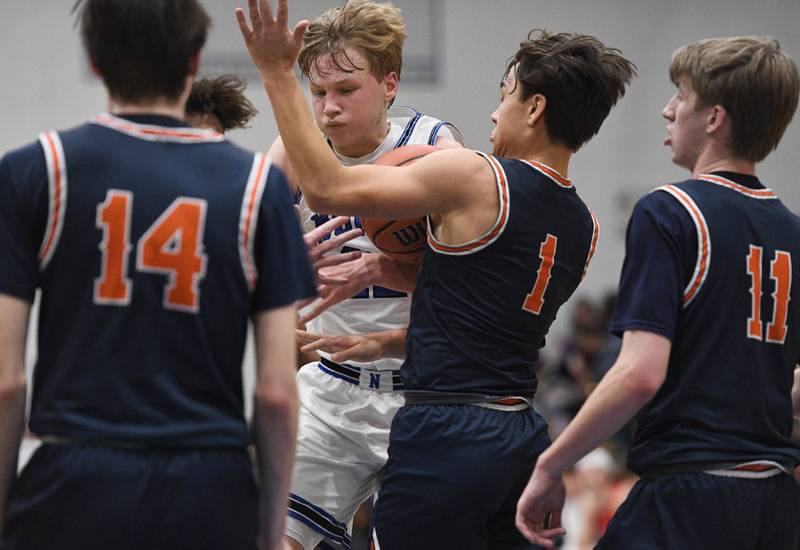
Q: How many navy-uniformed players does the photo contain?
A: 3